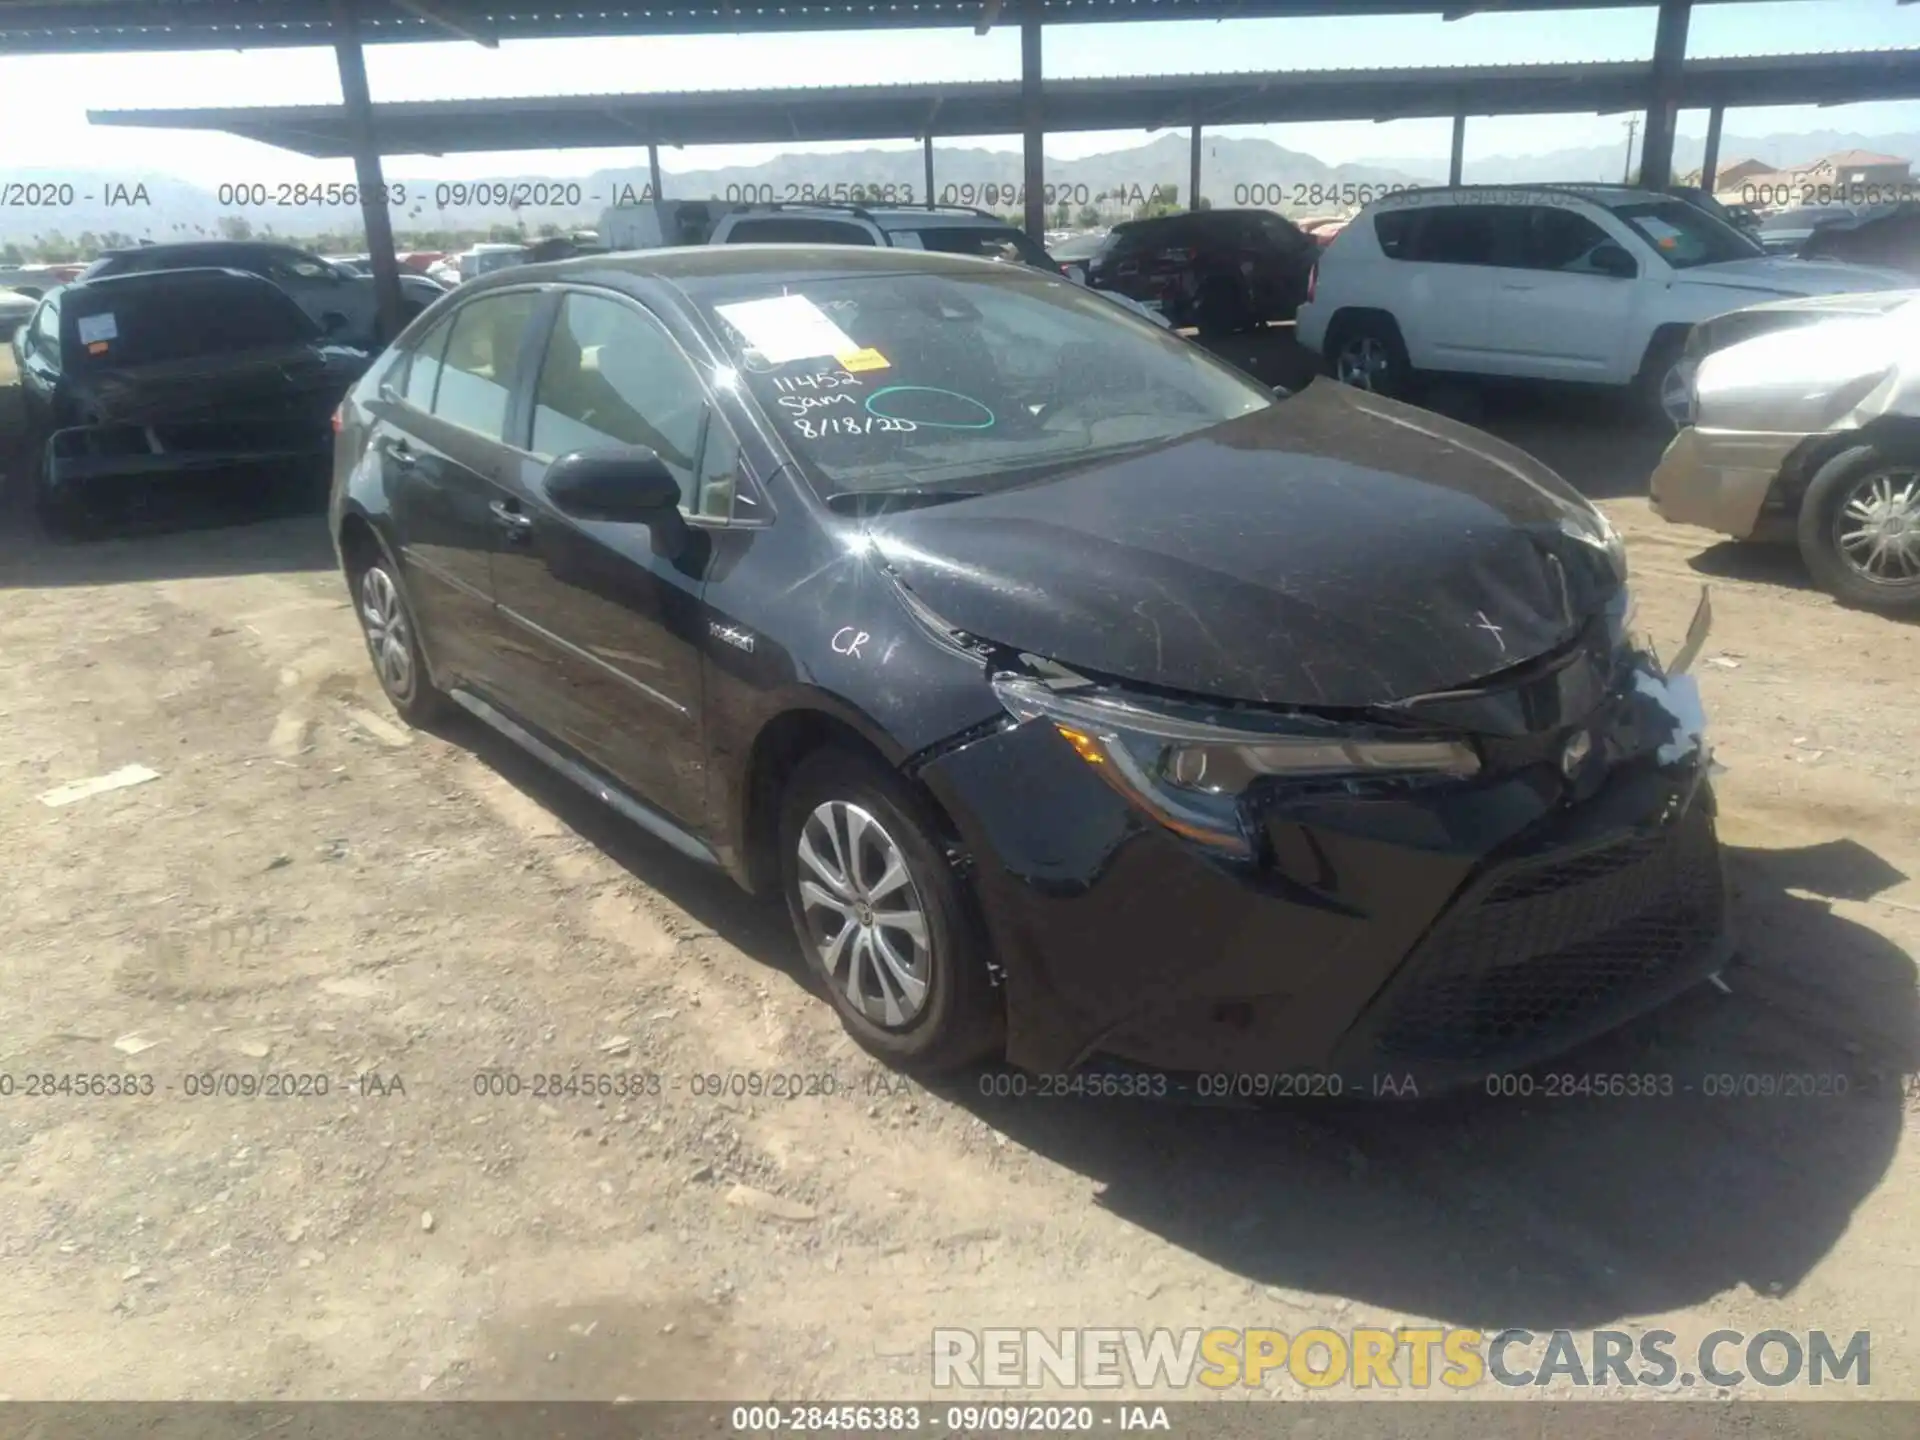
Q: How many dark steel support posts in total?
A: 8